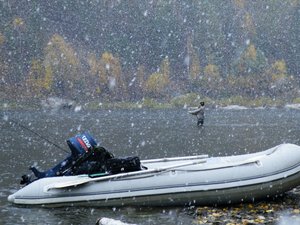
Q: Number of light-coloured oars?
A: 2